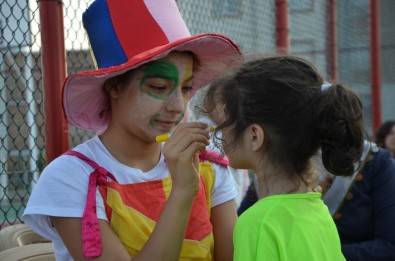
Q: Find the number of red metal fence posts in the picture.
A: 4